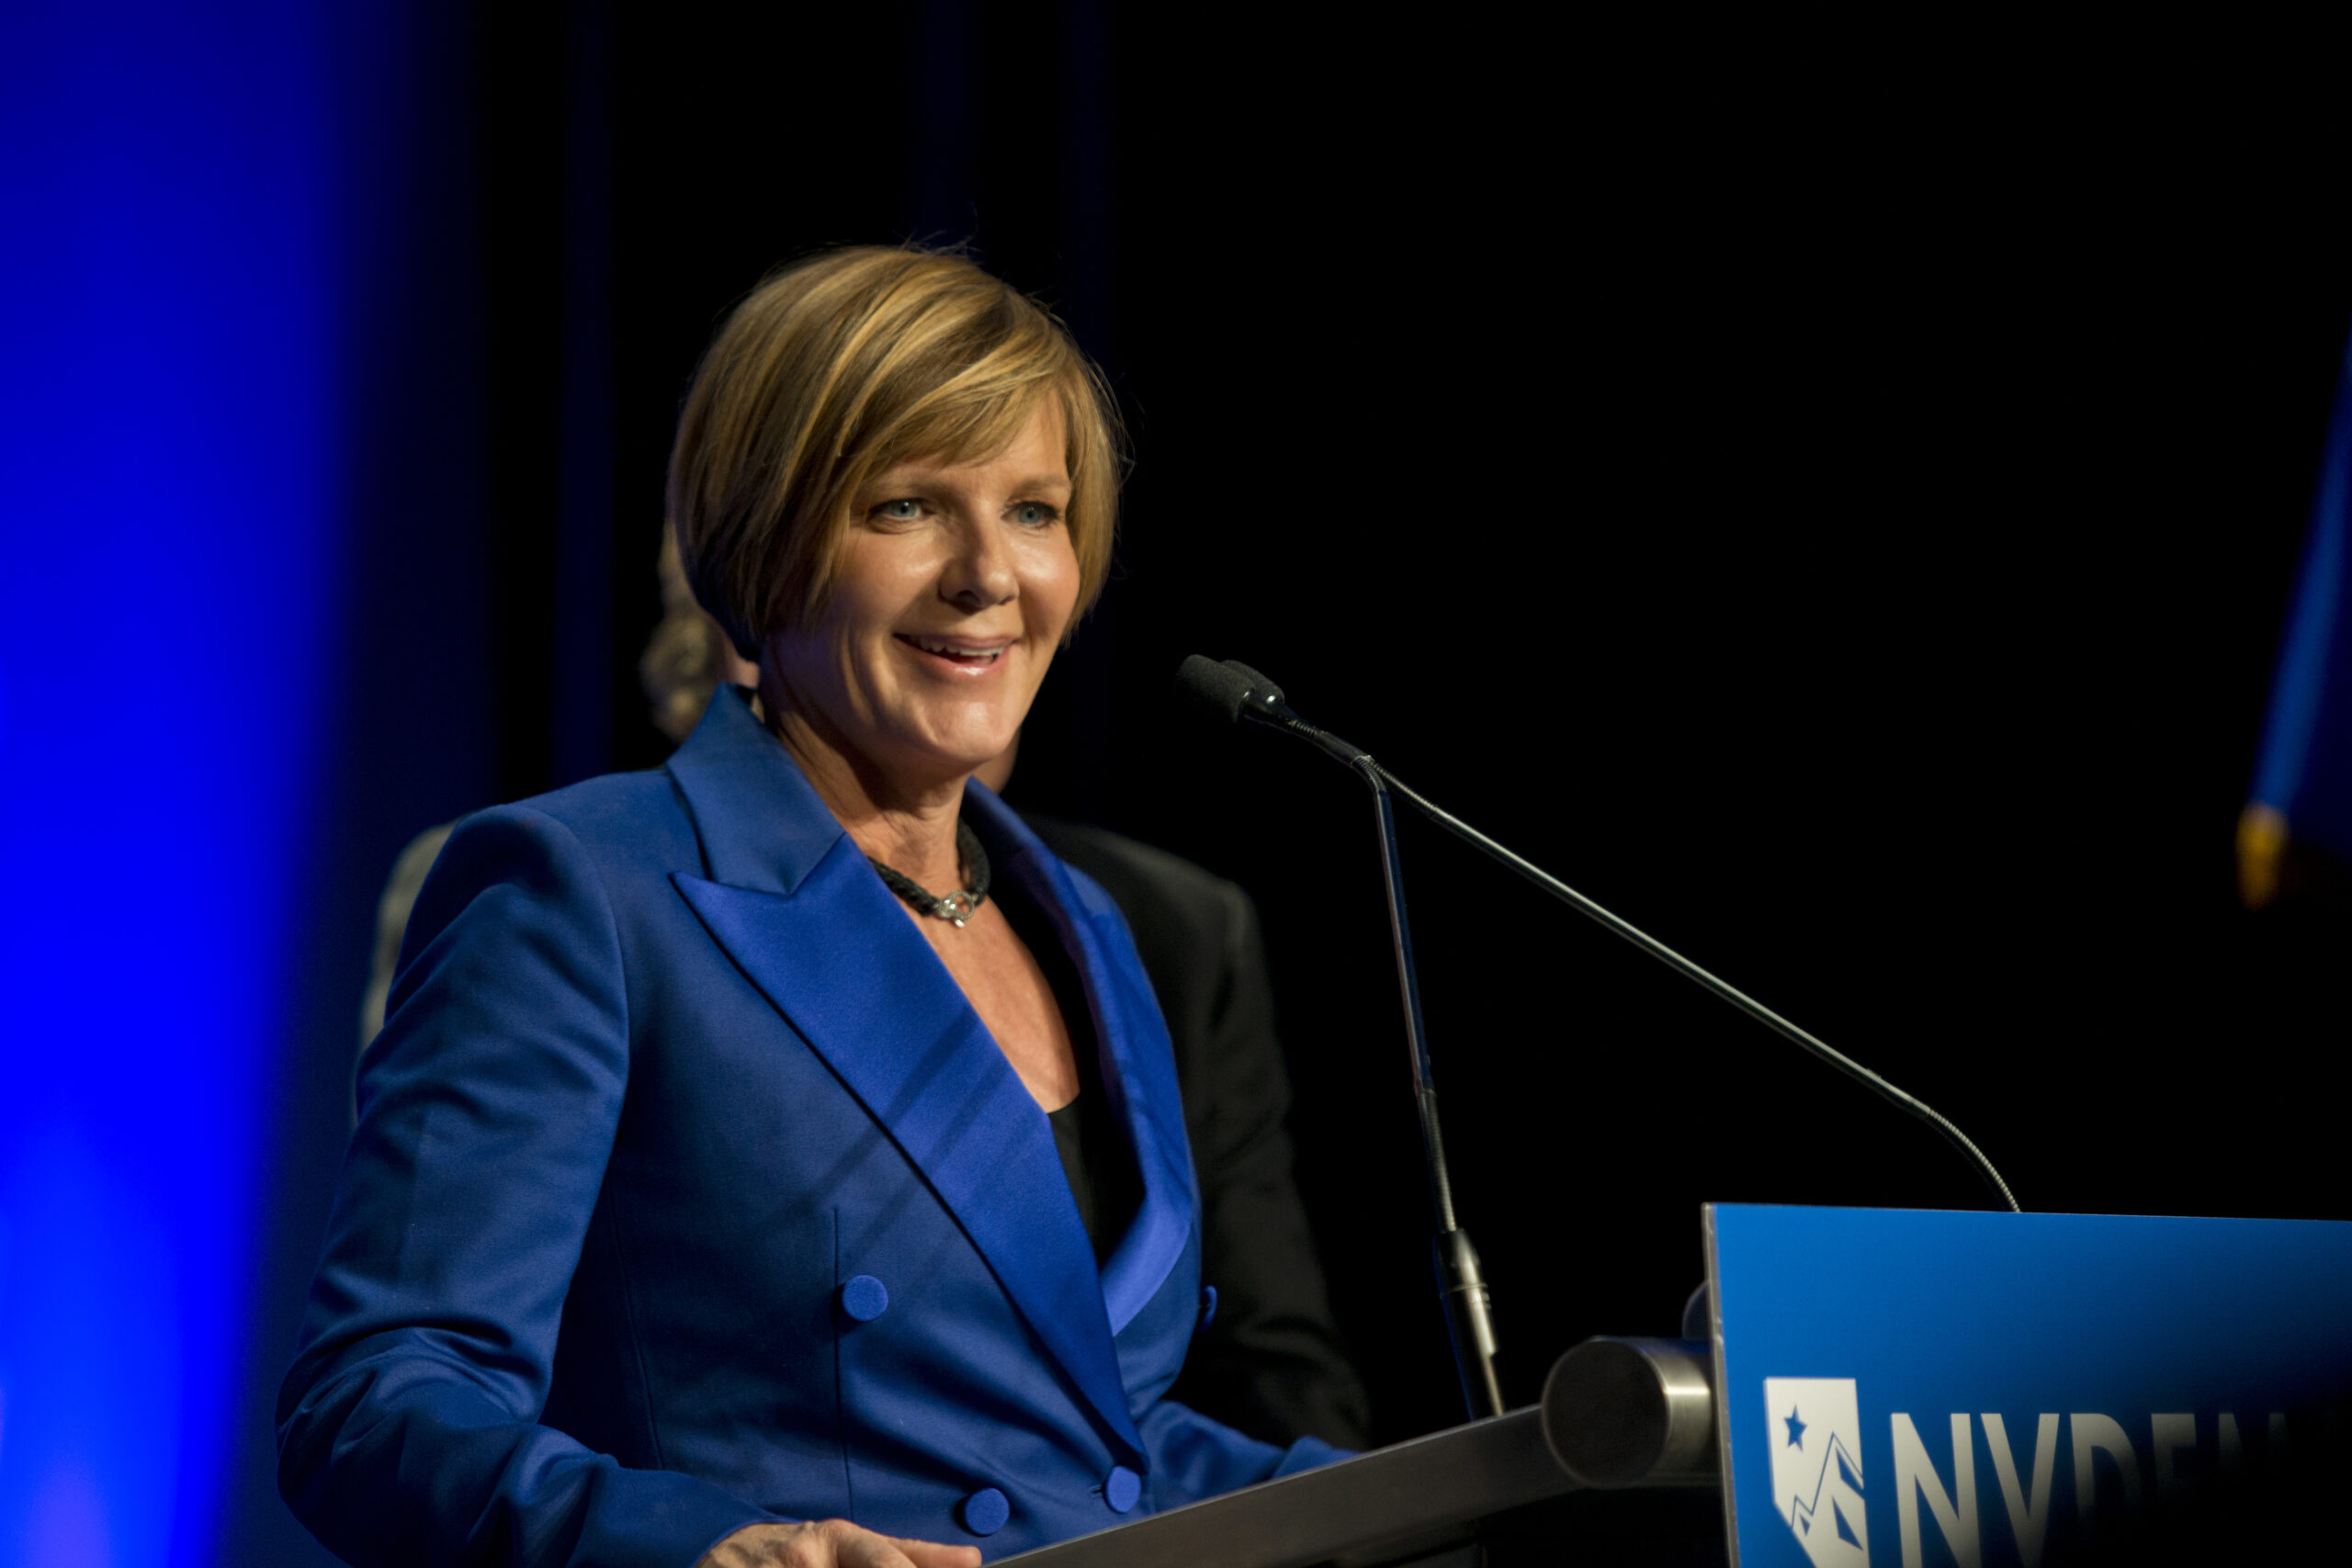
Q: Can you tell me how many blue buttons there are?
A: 4